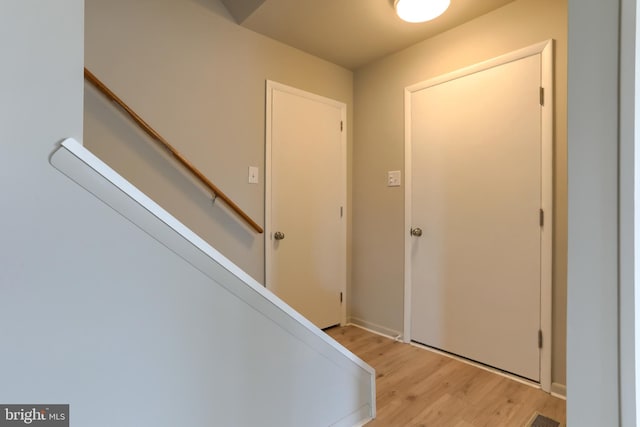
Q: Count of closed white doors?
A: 2